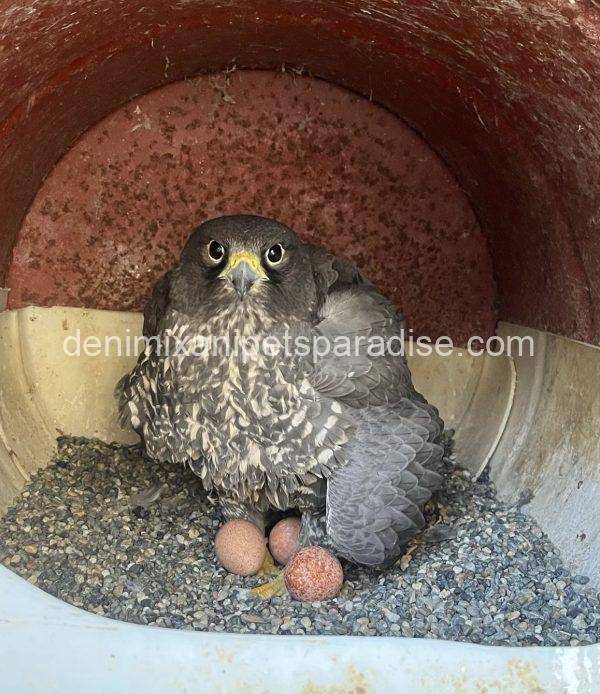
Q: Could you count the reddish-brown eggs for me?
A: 3